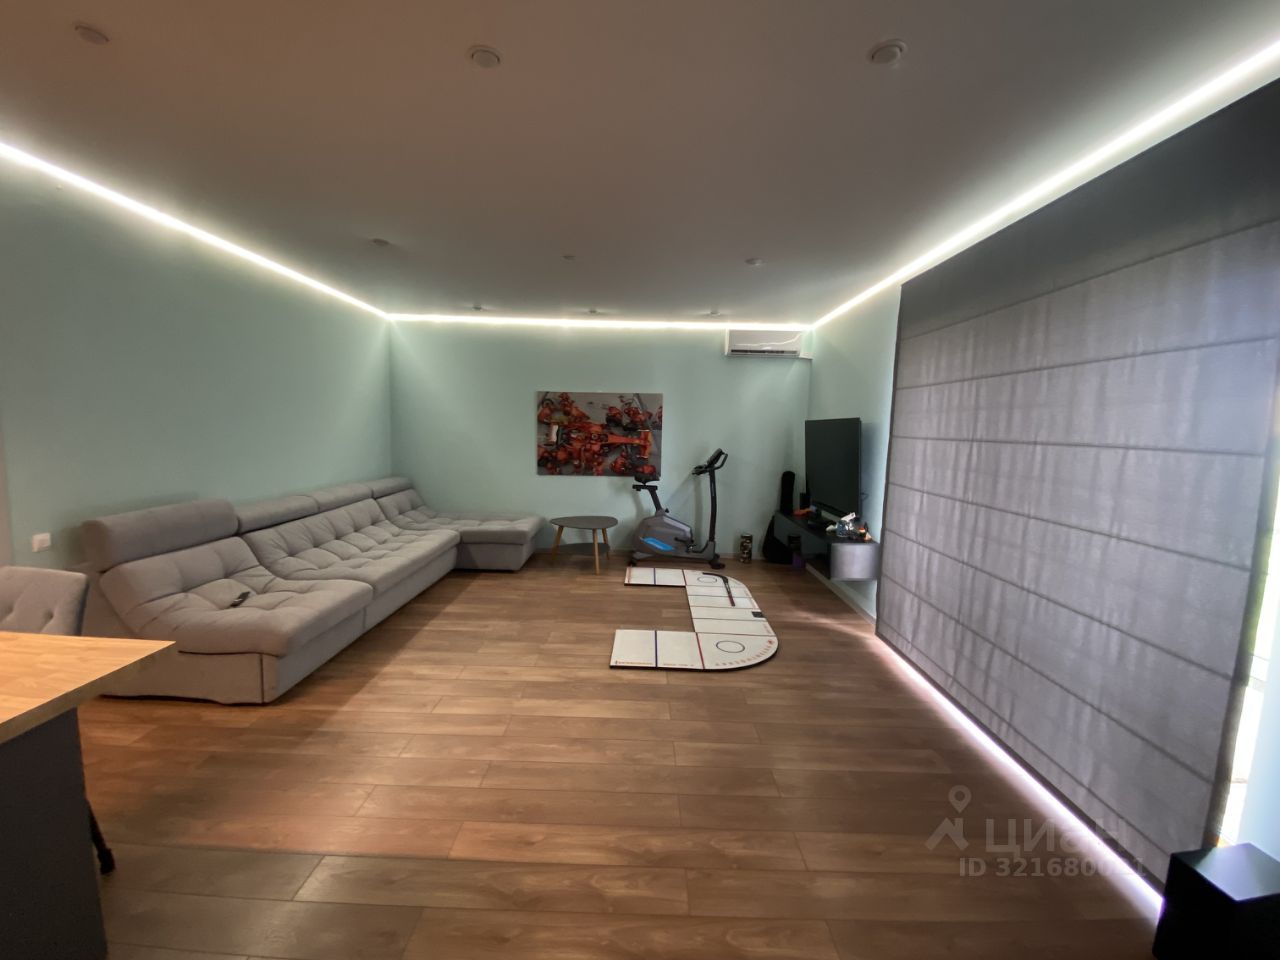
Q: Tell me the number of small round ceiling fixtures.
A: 9